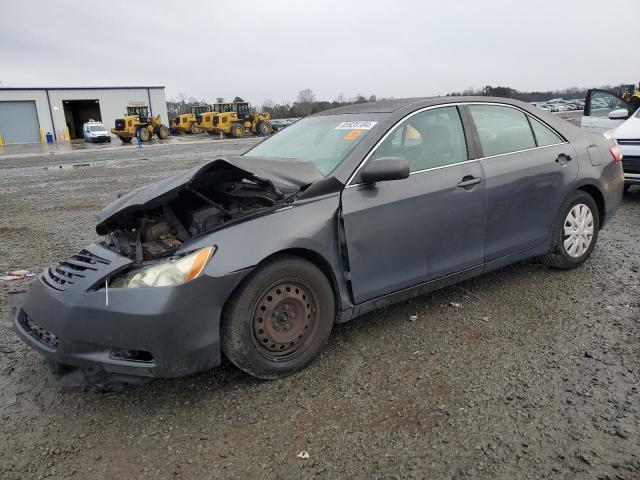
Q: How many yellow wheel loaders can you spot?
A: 4